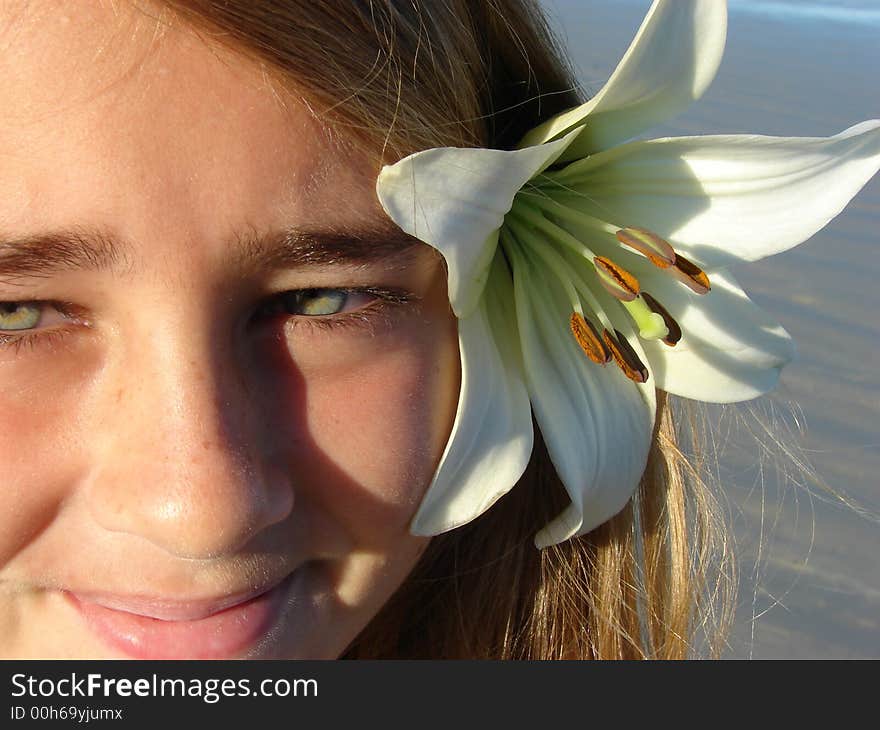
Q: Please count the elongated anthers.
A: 6